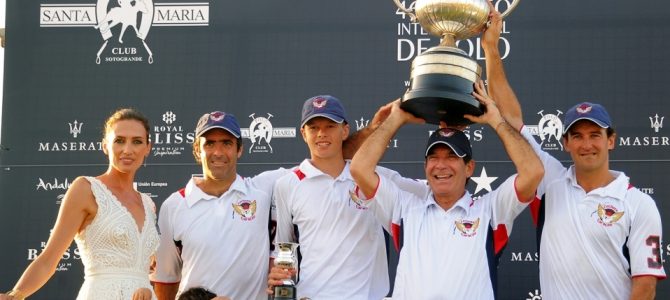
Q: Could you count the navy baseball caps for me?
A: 4